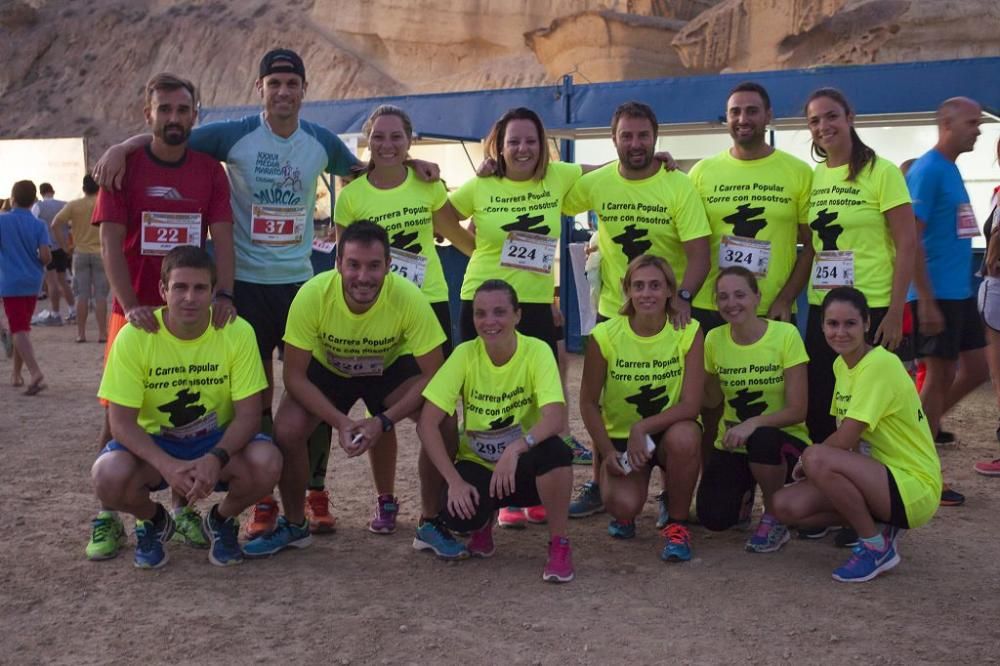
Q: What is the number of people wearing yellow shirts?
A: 11